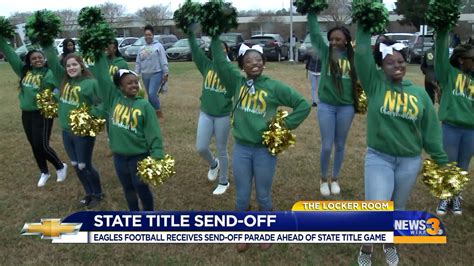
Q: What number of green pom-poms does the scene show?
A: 9